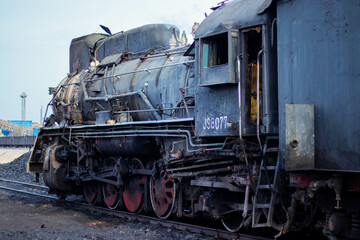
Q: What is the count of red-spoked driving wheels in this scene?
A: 4